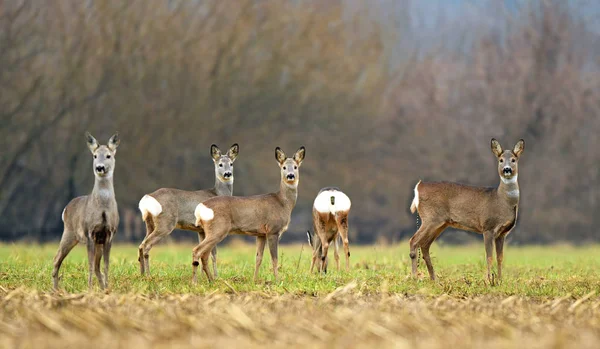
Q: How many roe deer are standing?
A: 5